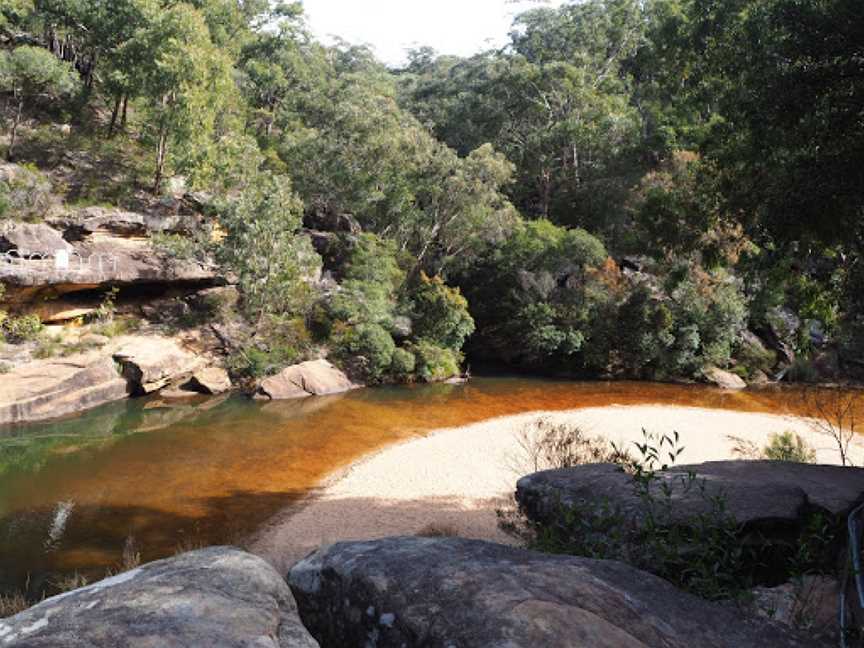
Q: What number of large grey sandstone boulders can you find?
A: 3